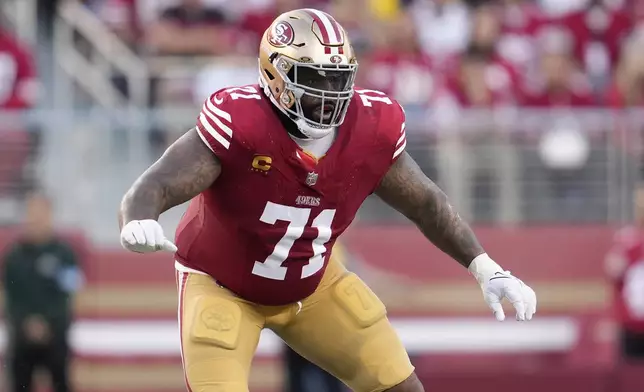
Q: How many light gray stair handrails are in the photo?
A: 2